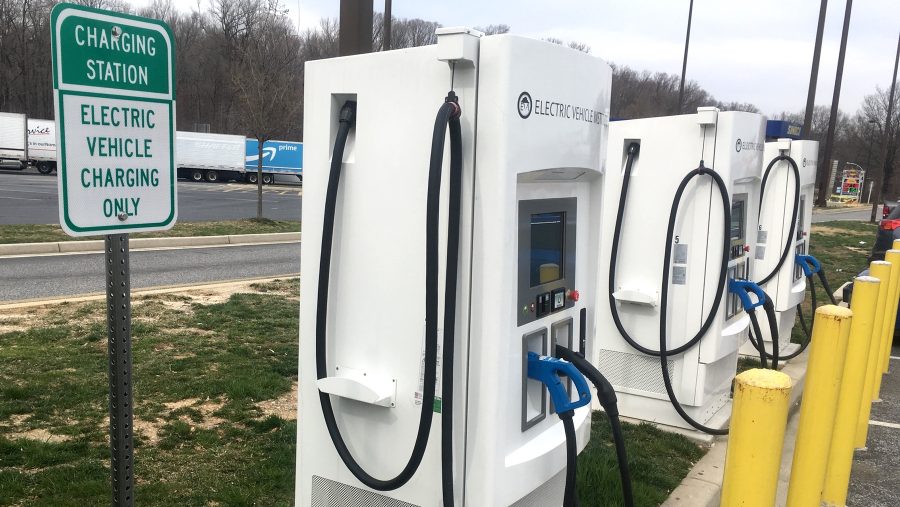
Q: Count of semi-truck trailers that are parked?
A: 4